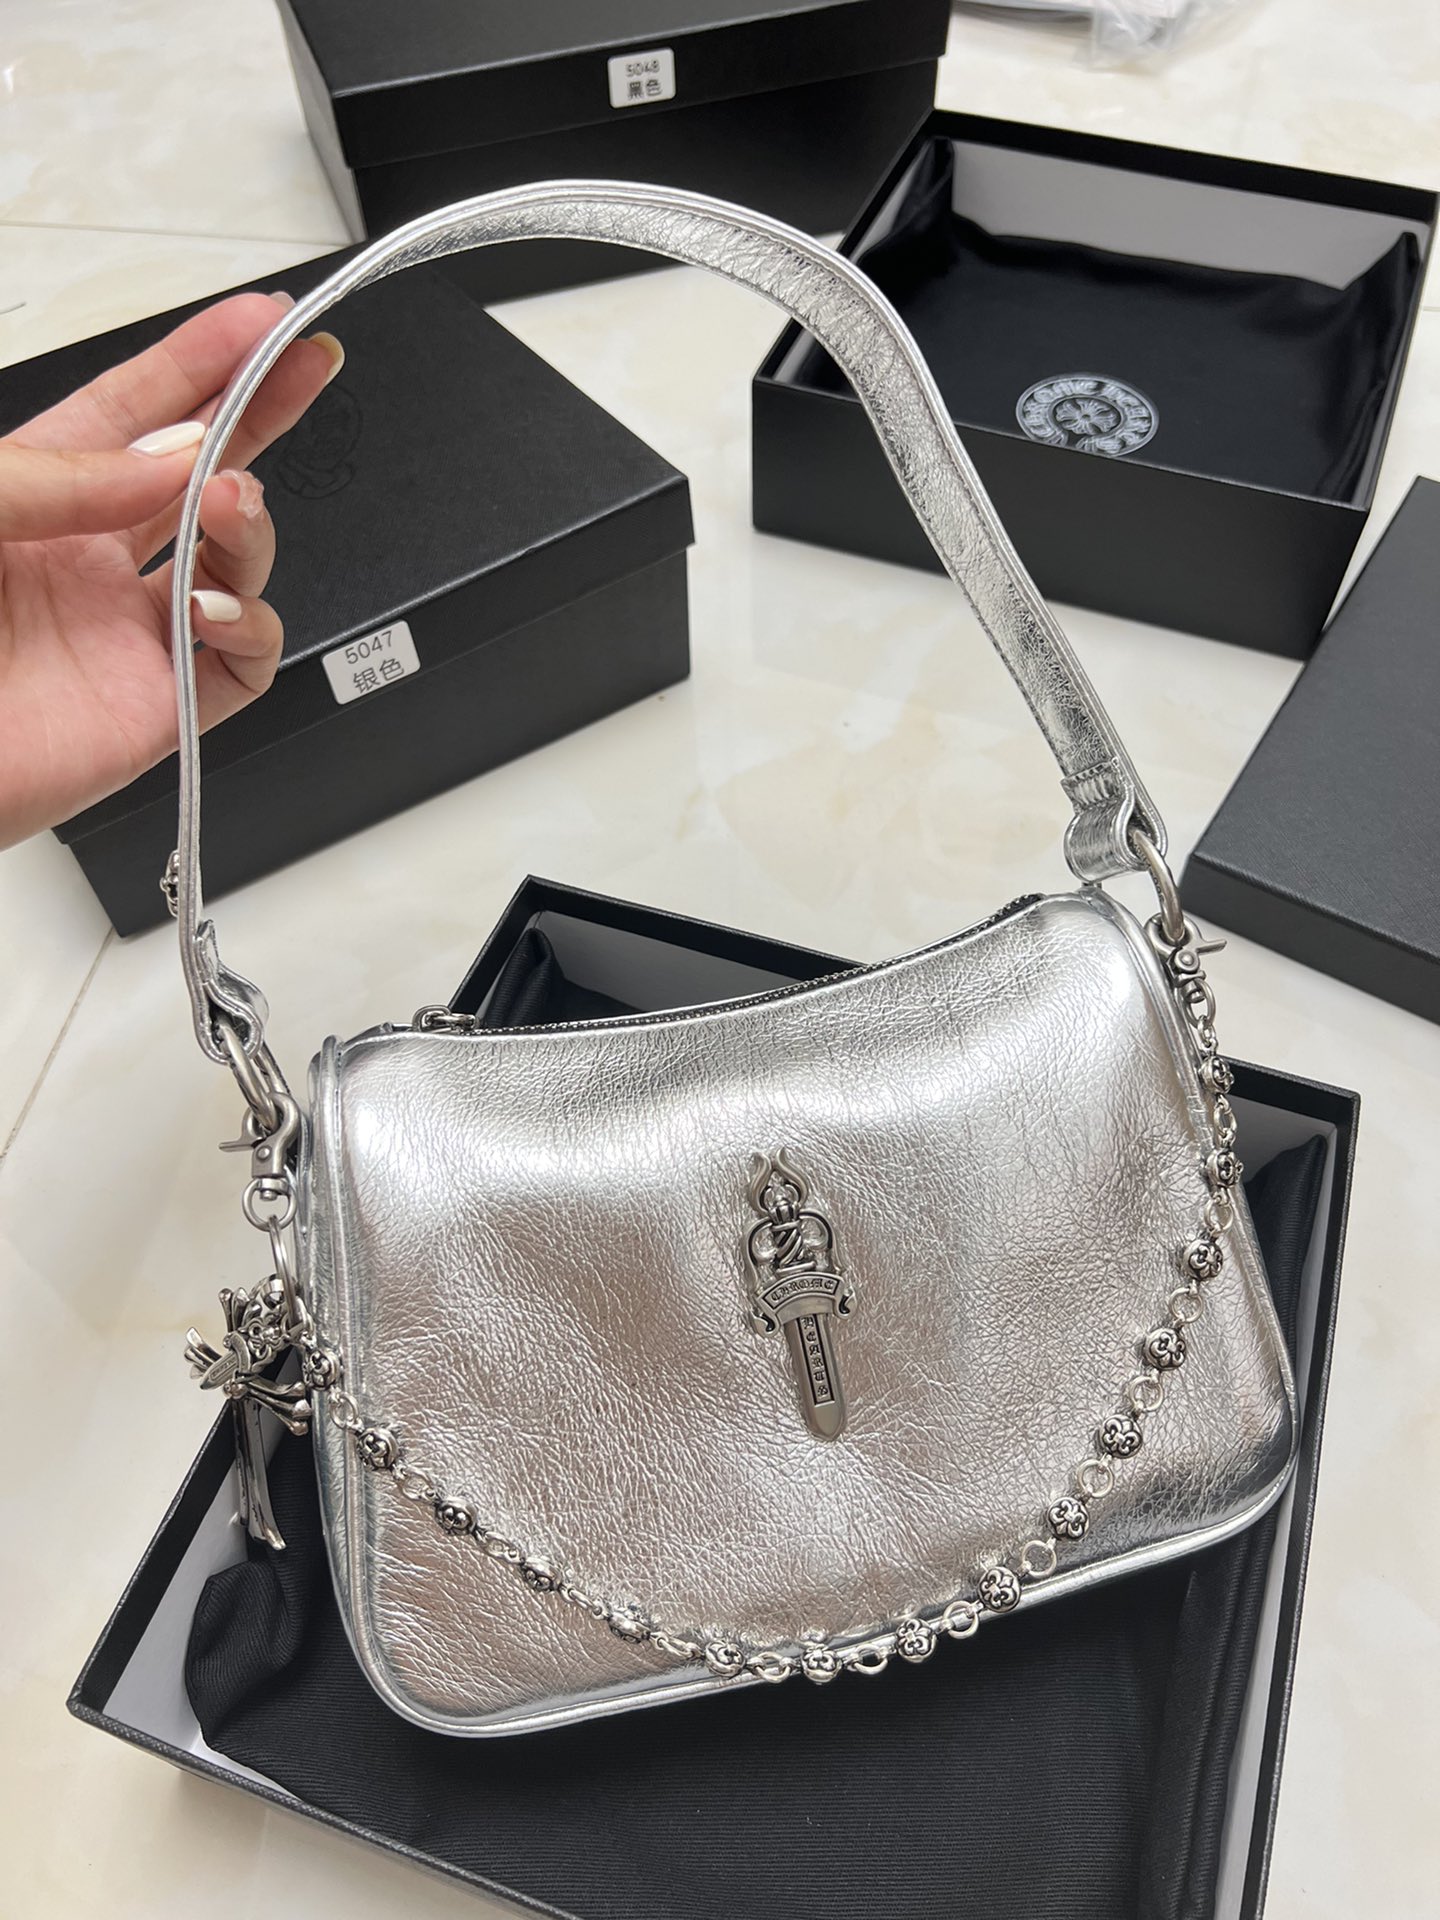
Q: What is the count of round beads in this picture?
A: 15